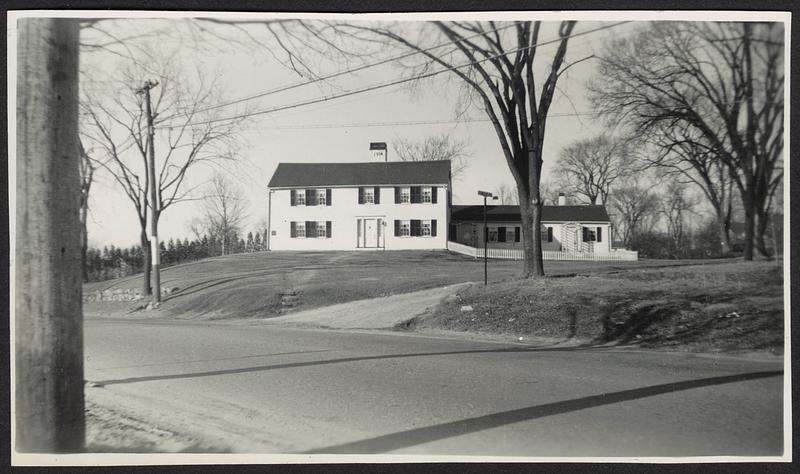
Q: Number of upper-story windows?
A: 5